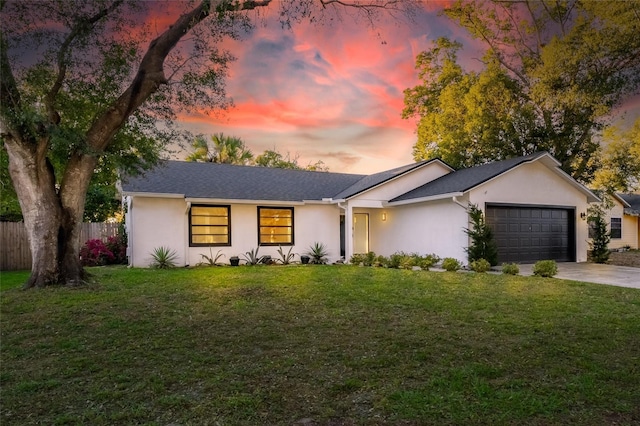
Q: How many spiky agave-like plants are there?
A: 5